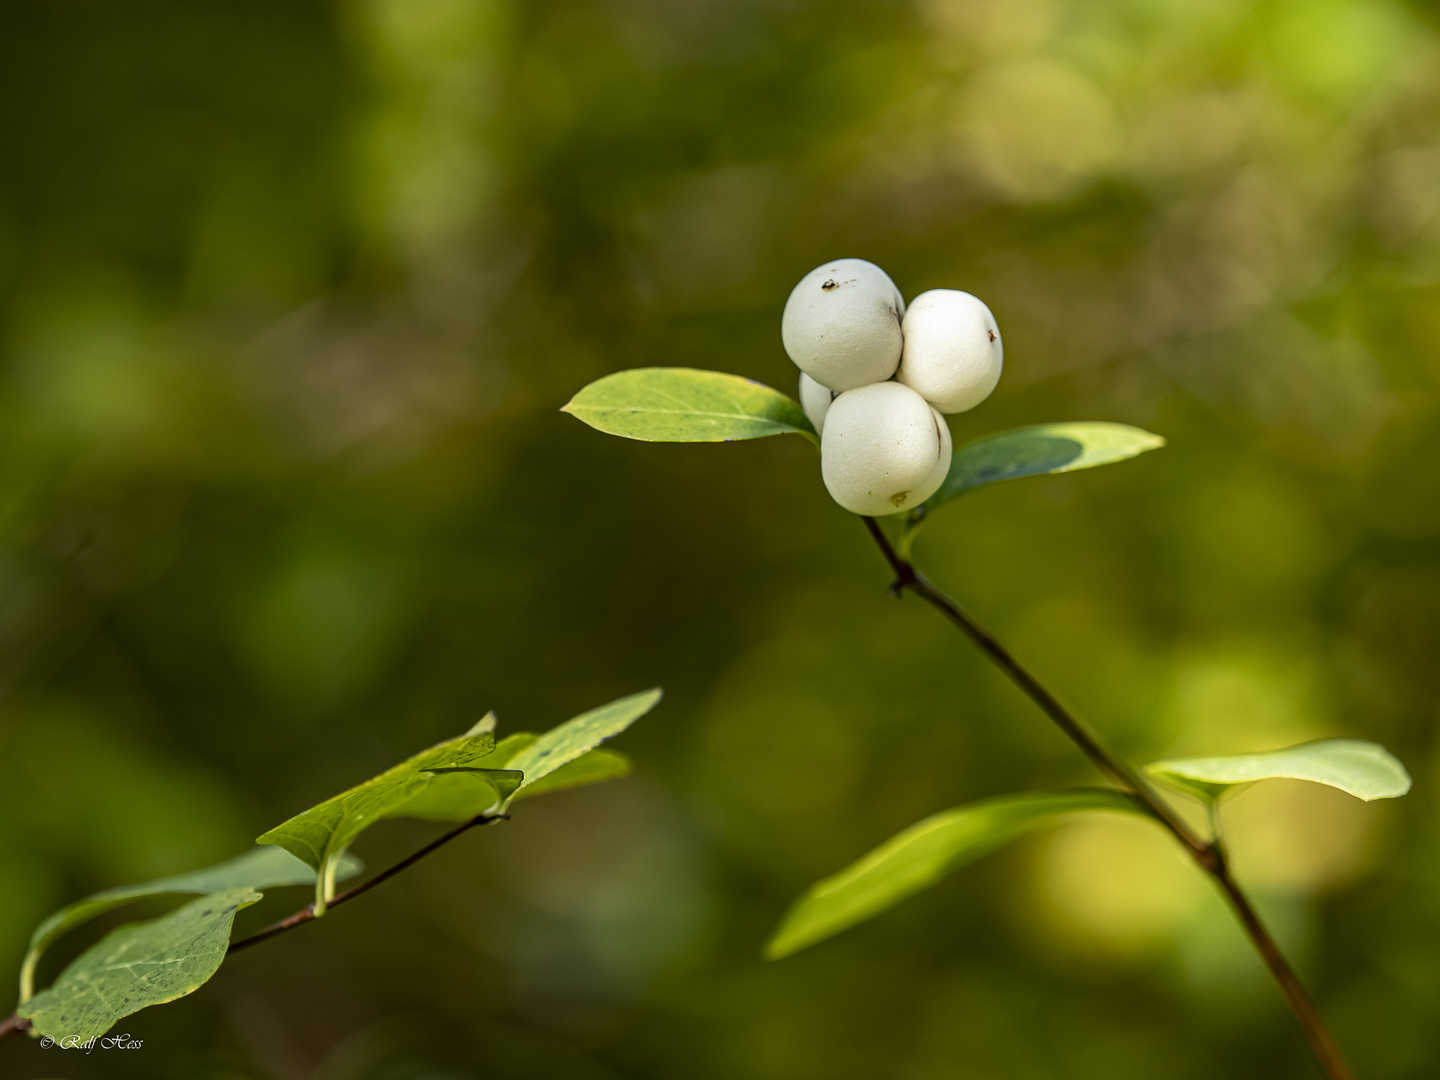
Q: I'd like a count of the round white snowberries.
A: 4